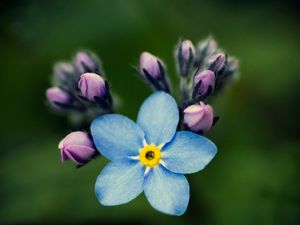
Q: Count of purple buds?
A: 12